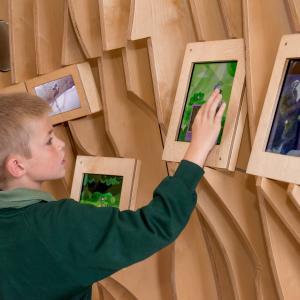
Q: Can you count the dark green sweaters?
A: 1